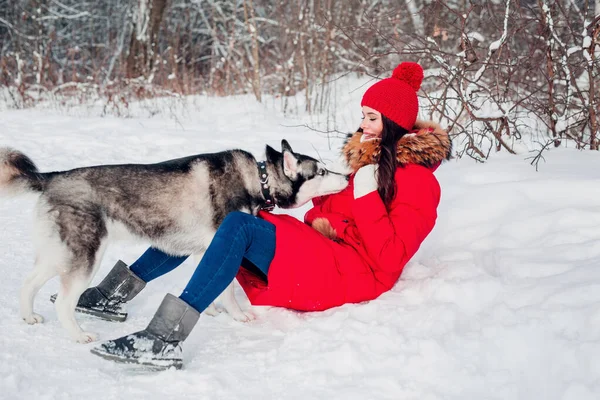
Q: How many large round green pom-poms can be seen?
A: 0